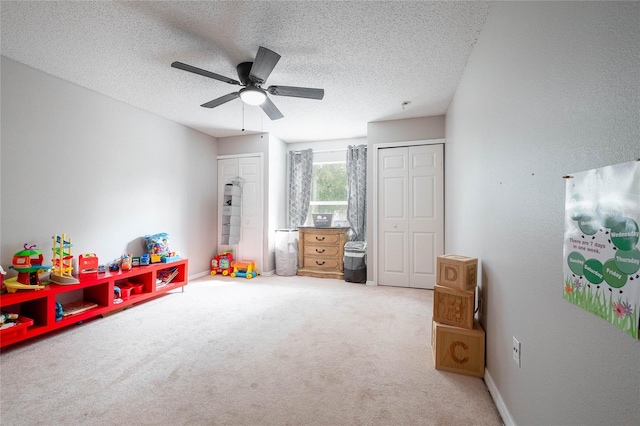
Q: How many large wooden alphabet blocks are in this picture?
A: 3